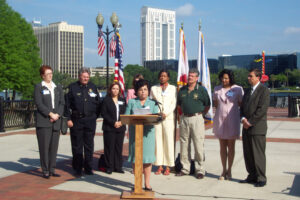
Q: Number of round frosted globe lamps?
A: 2